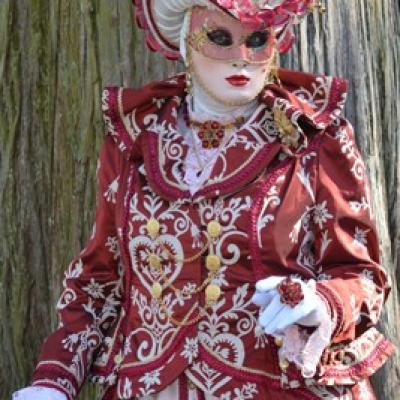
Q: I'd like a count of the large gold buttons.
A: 6